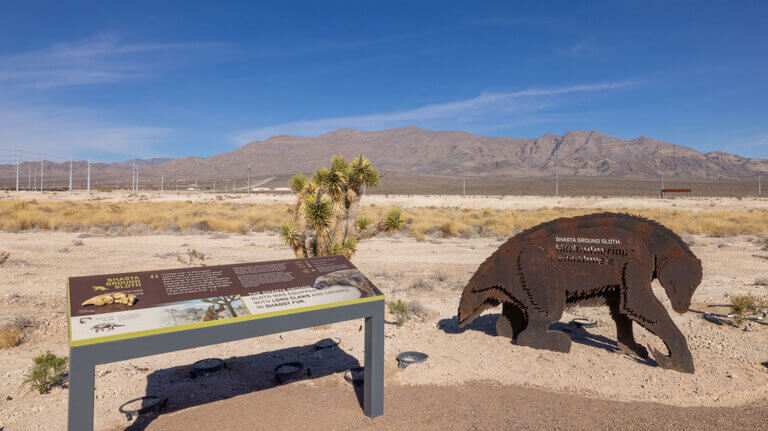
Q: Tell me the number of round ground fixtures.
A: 7